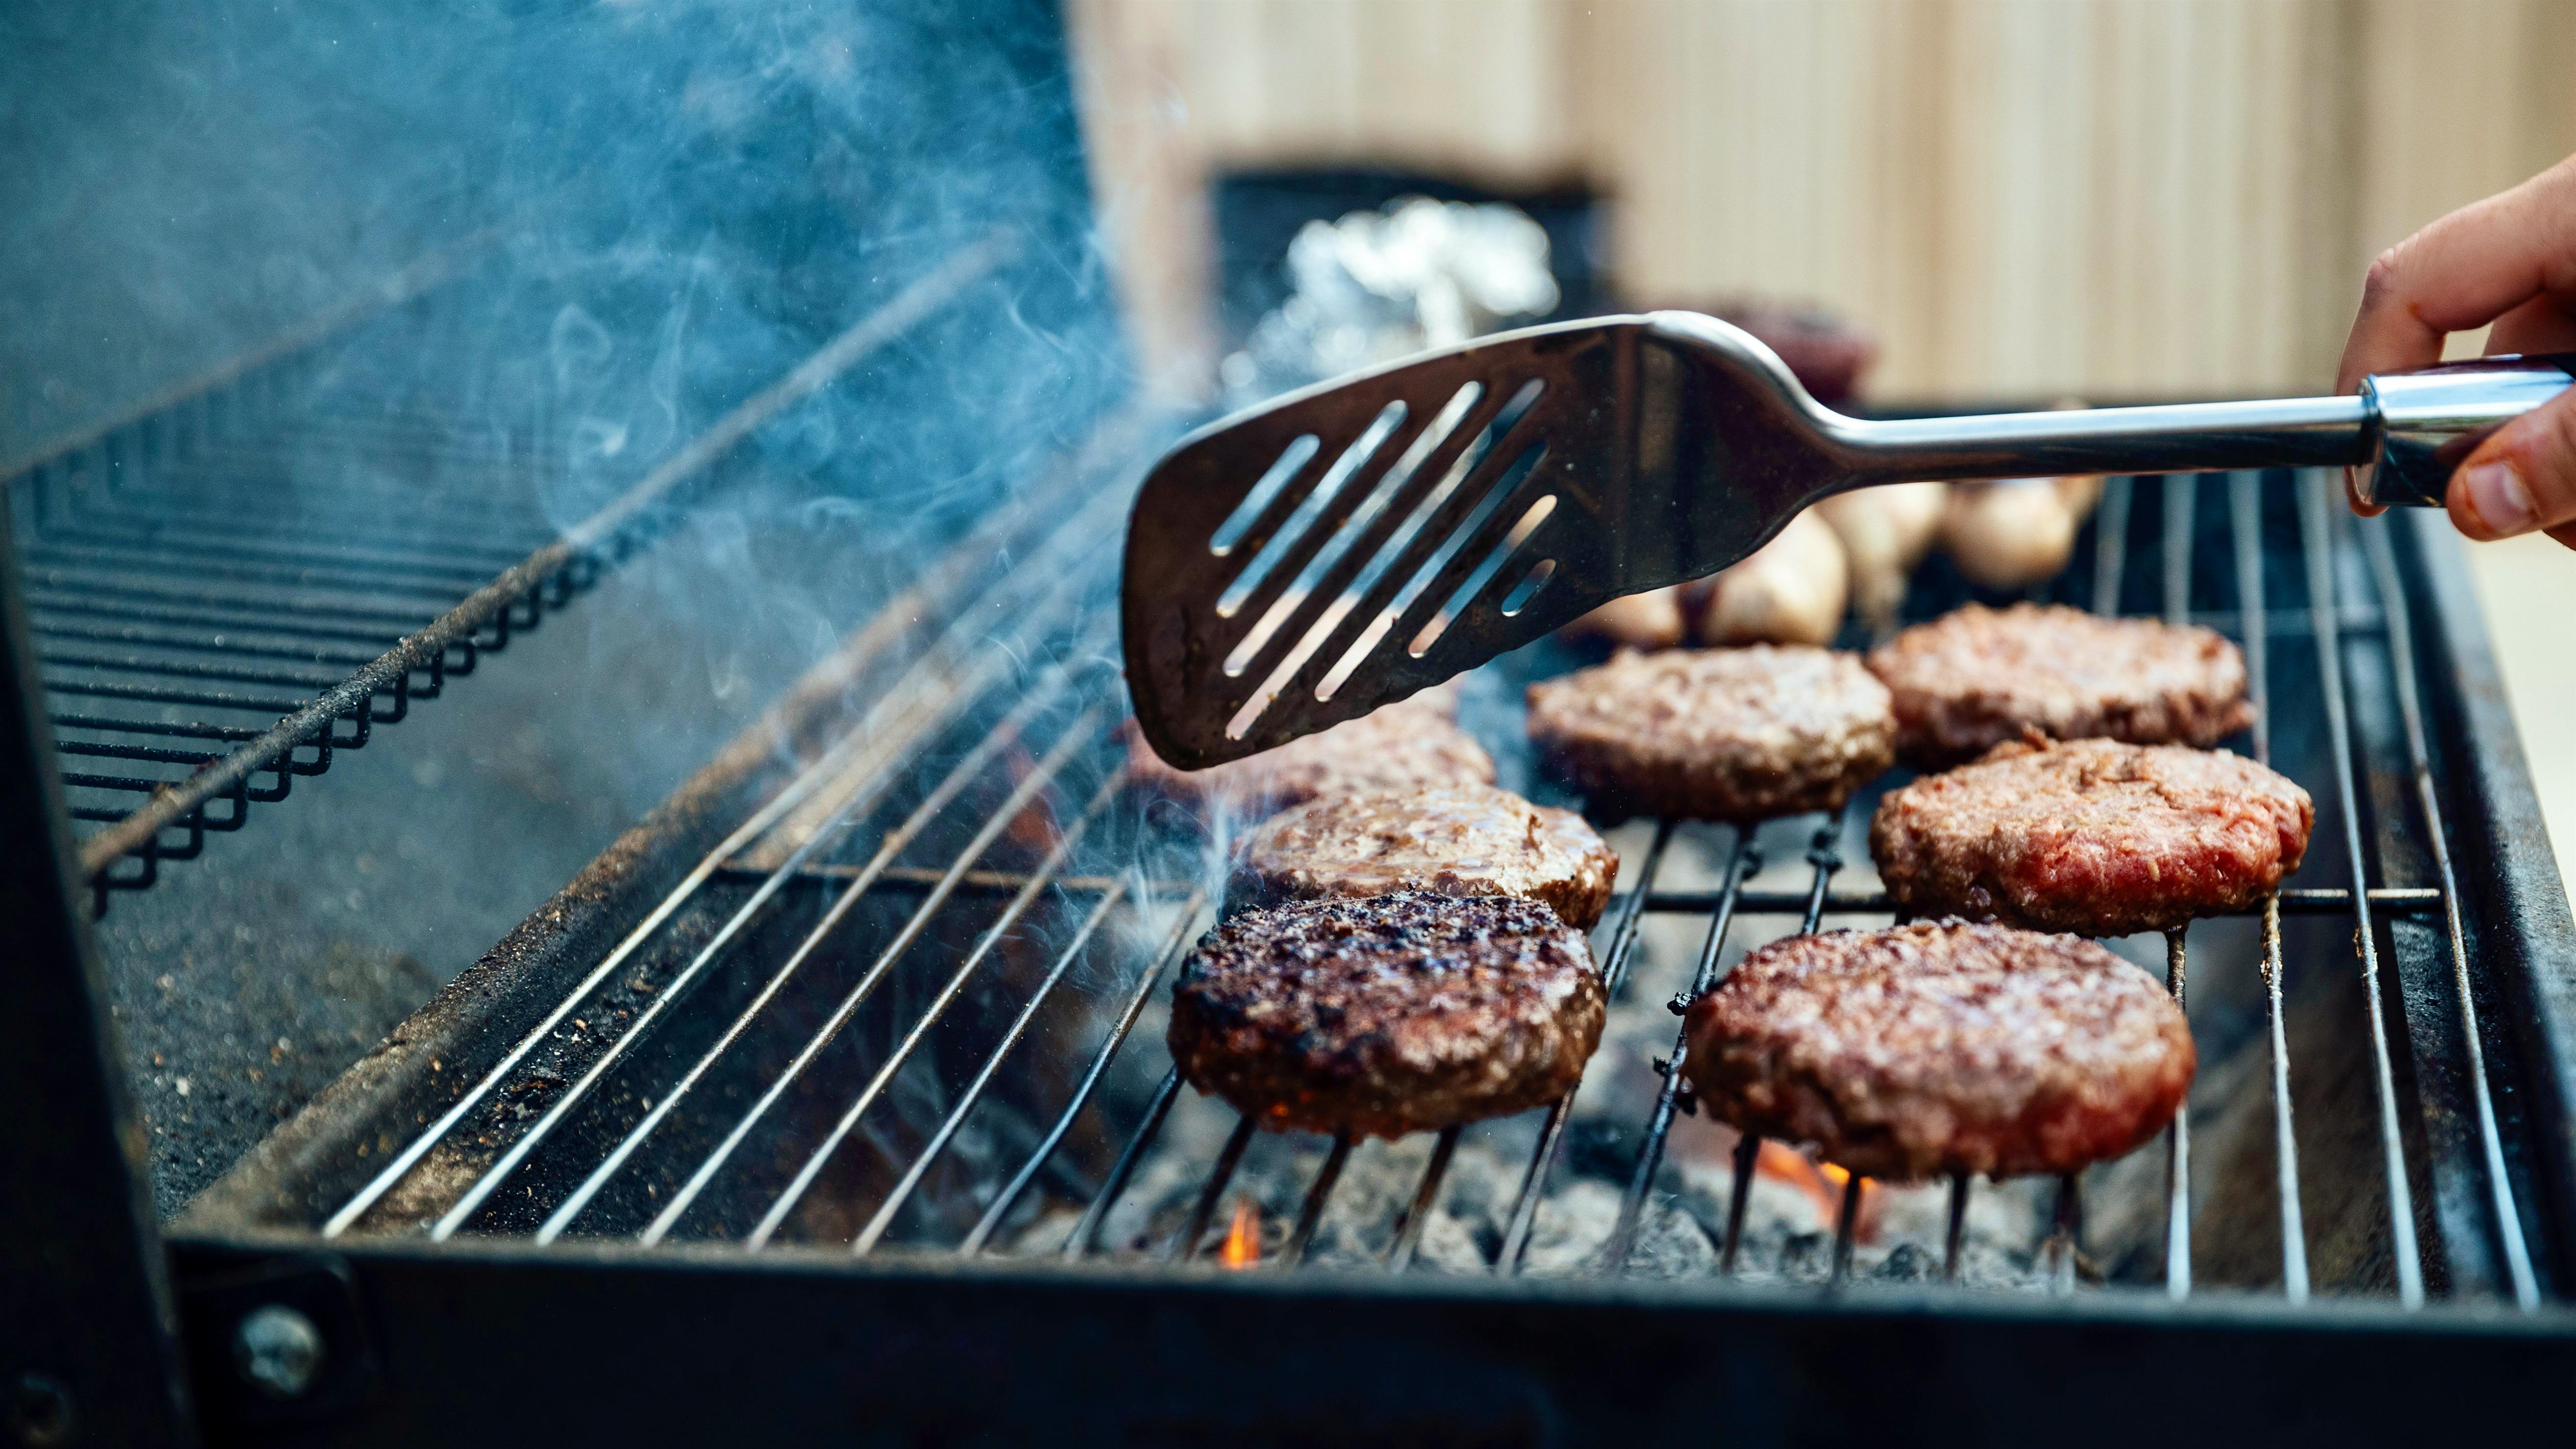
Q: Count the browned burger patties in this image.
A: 1